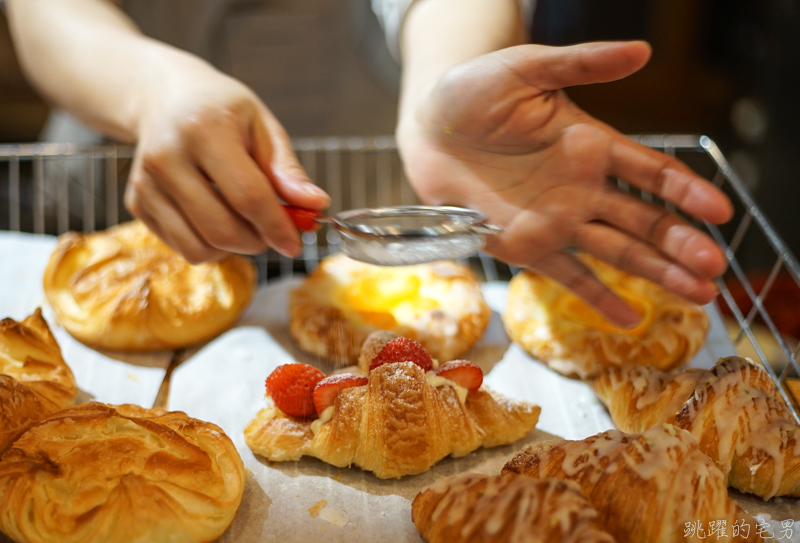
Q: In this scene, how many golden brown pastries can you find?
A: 9